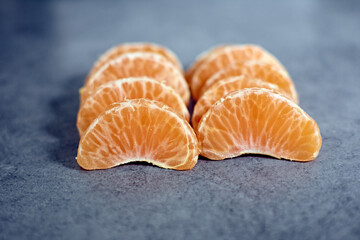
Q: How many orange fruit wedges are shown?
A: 8